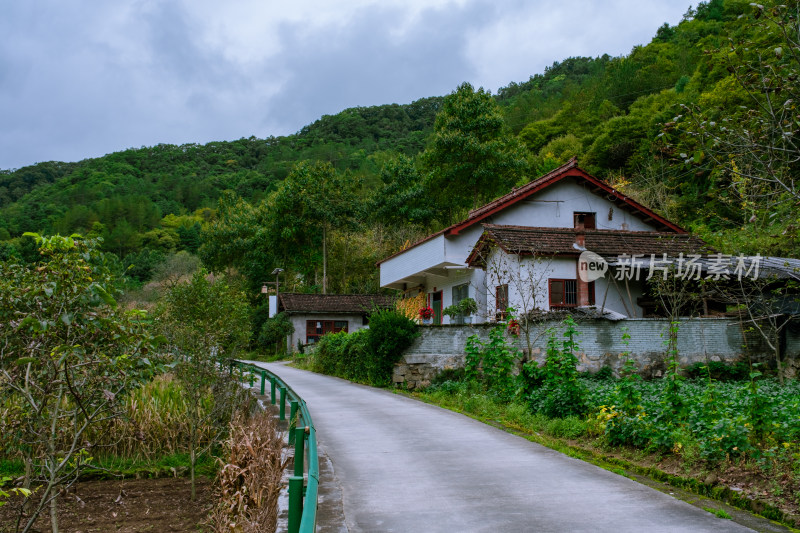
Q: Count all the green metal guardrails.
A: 1